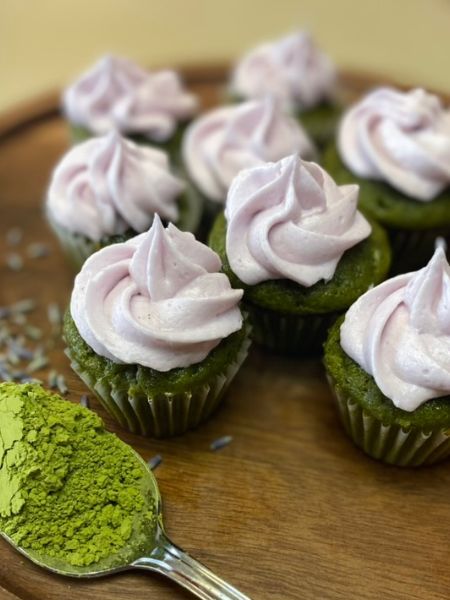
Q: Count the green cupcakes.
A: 8